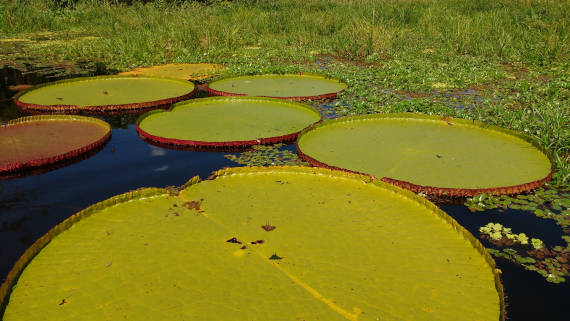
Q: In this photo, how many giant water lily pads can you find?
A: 7